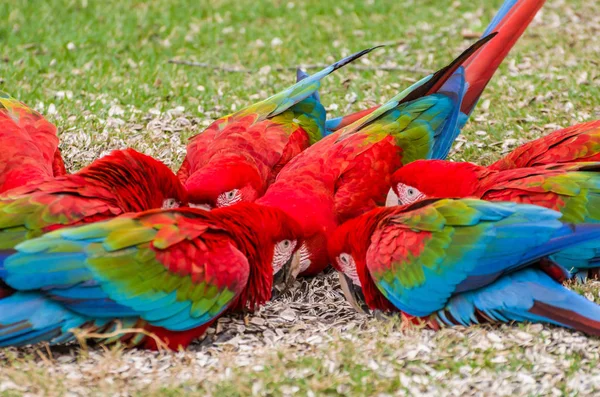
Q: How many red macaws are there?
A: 8